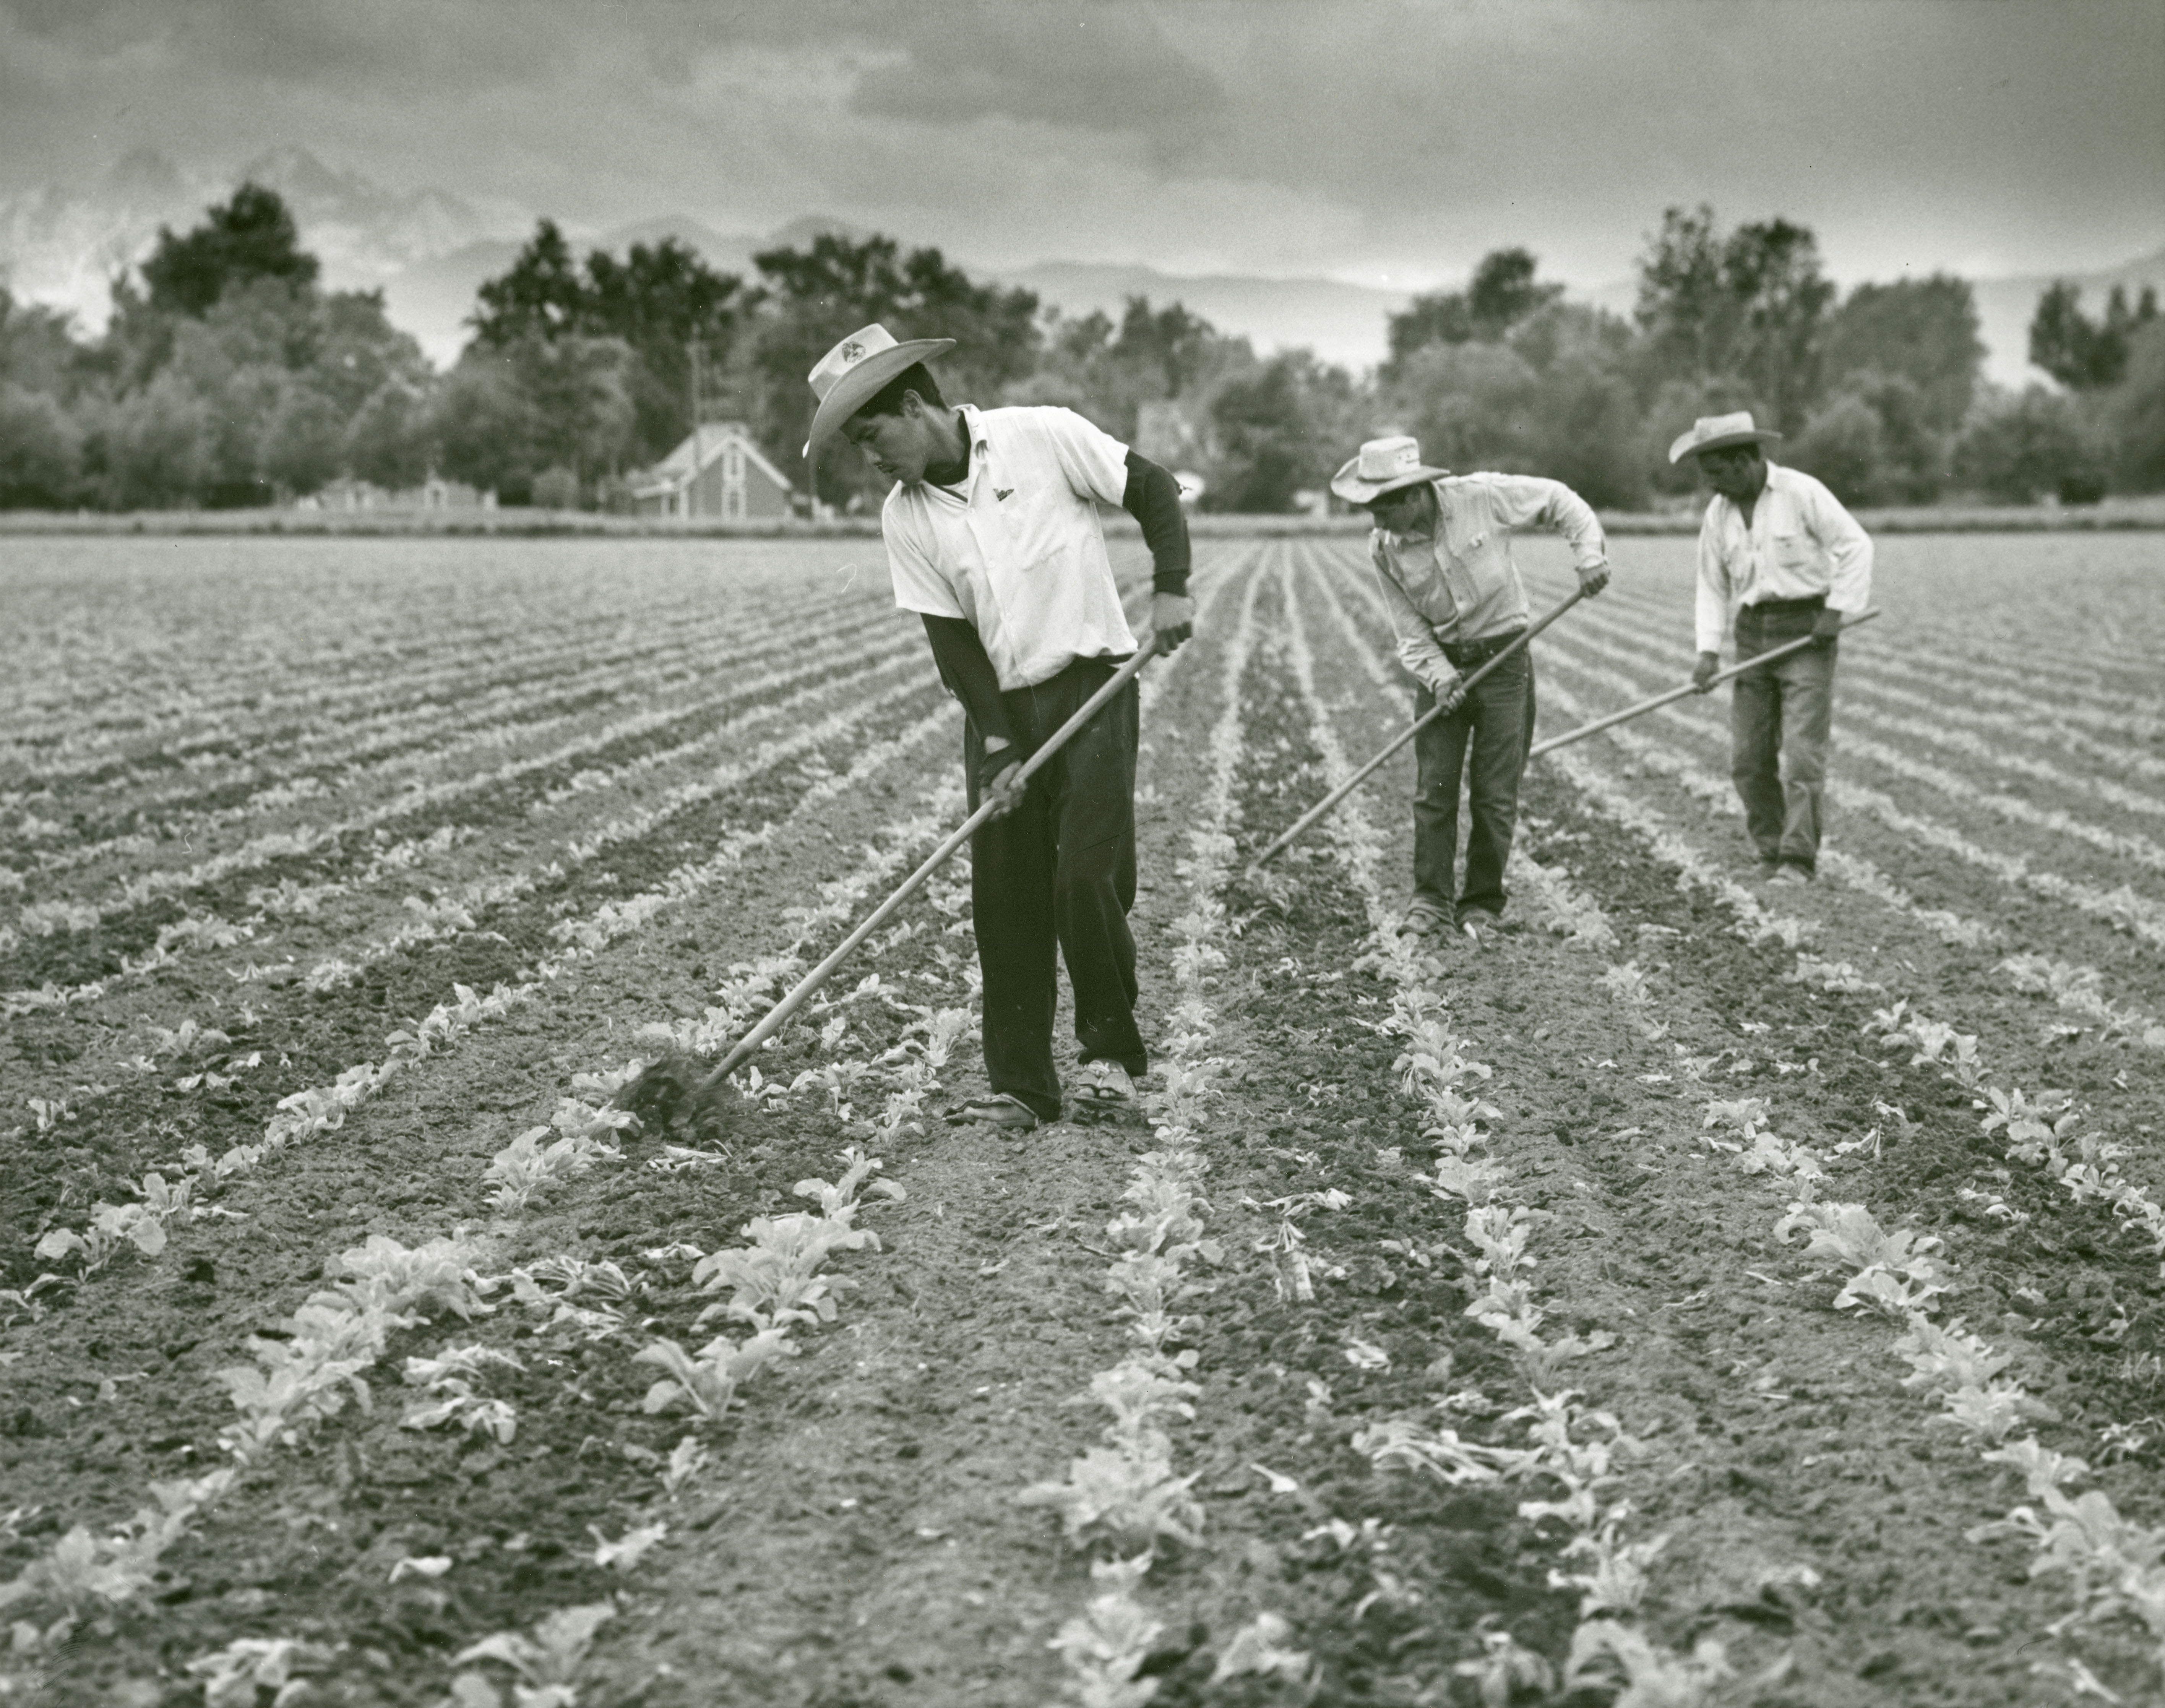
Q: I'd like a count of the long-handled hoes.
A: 3